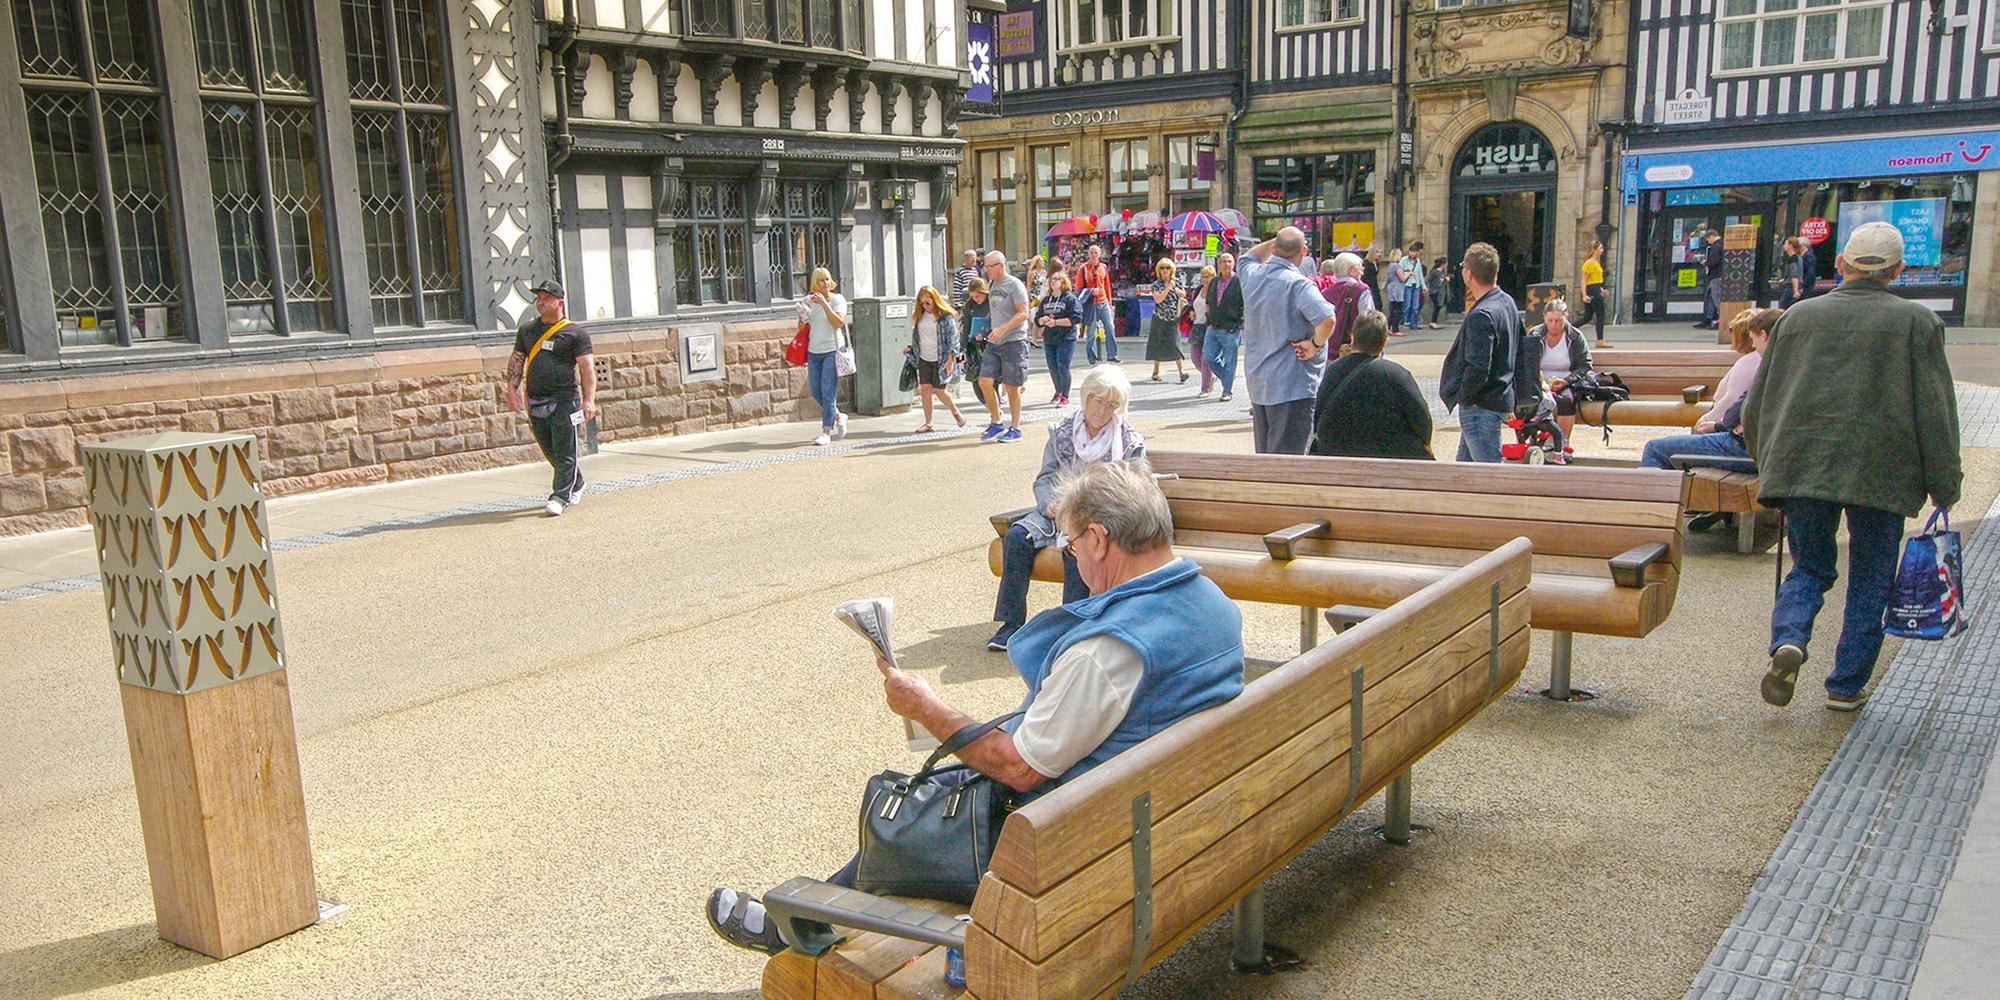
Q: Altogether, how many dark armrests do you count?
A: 7